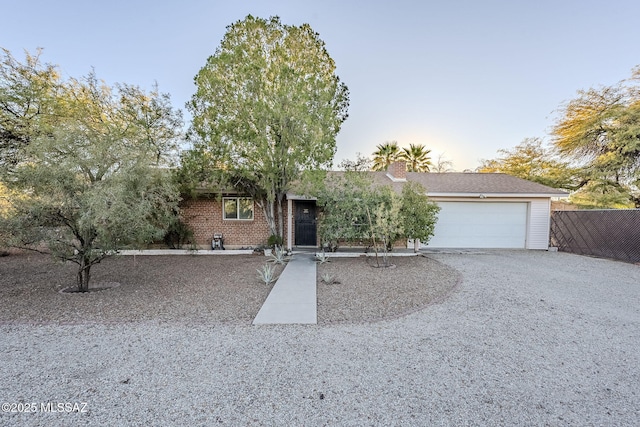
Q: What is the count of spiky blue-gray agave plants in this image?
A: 4